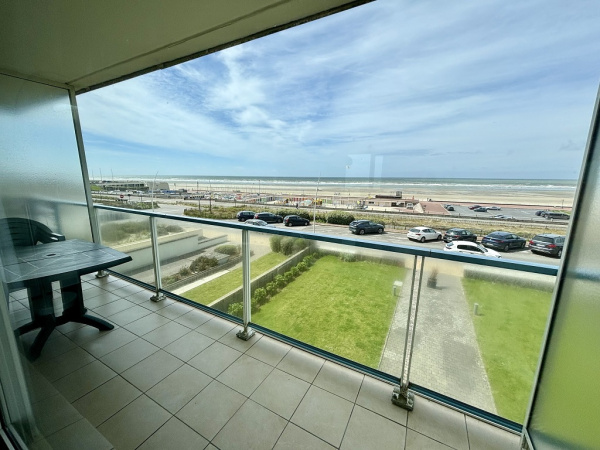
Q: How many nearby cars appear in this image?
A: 10